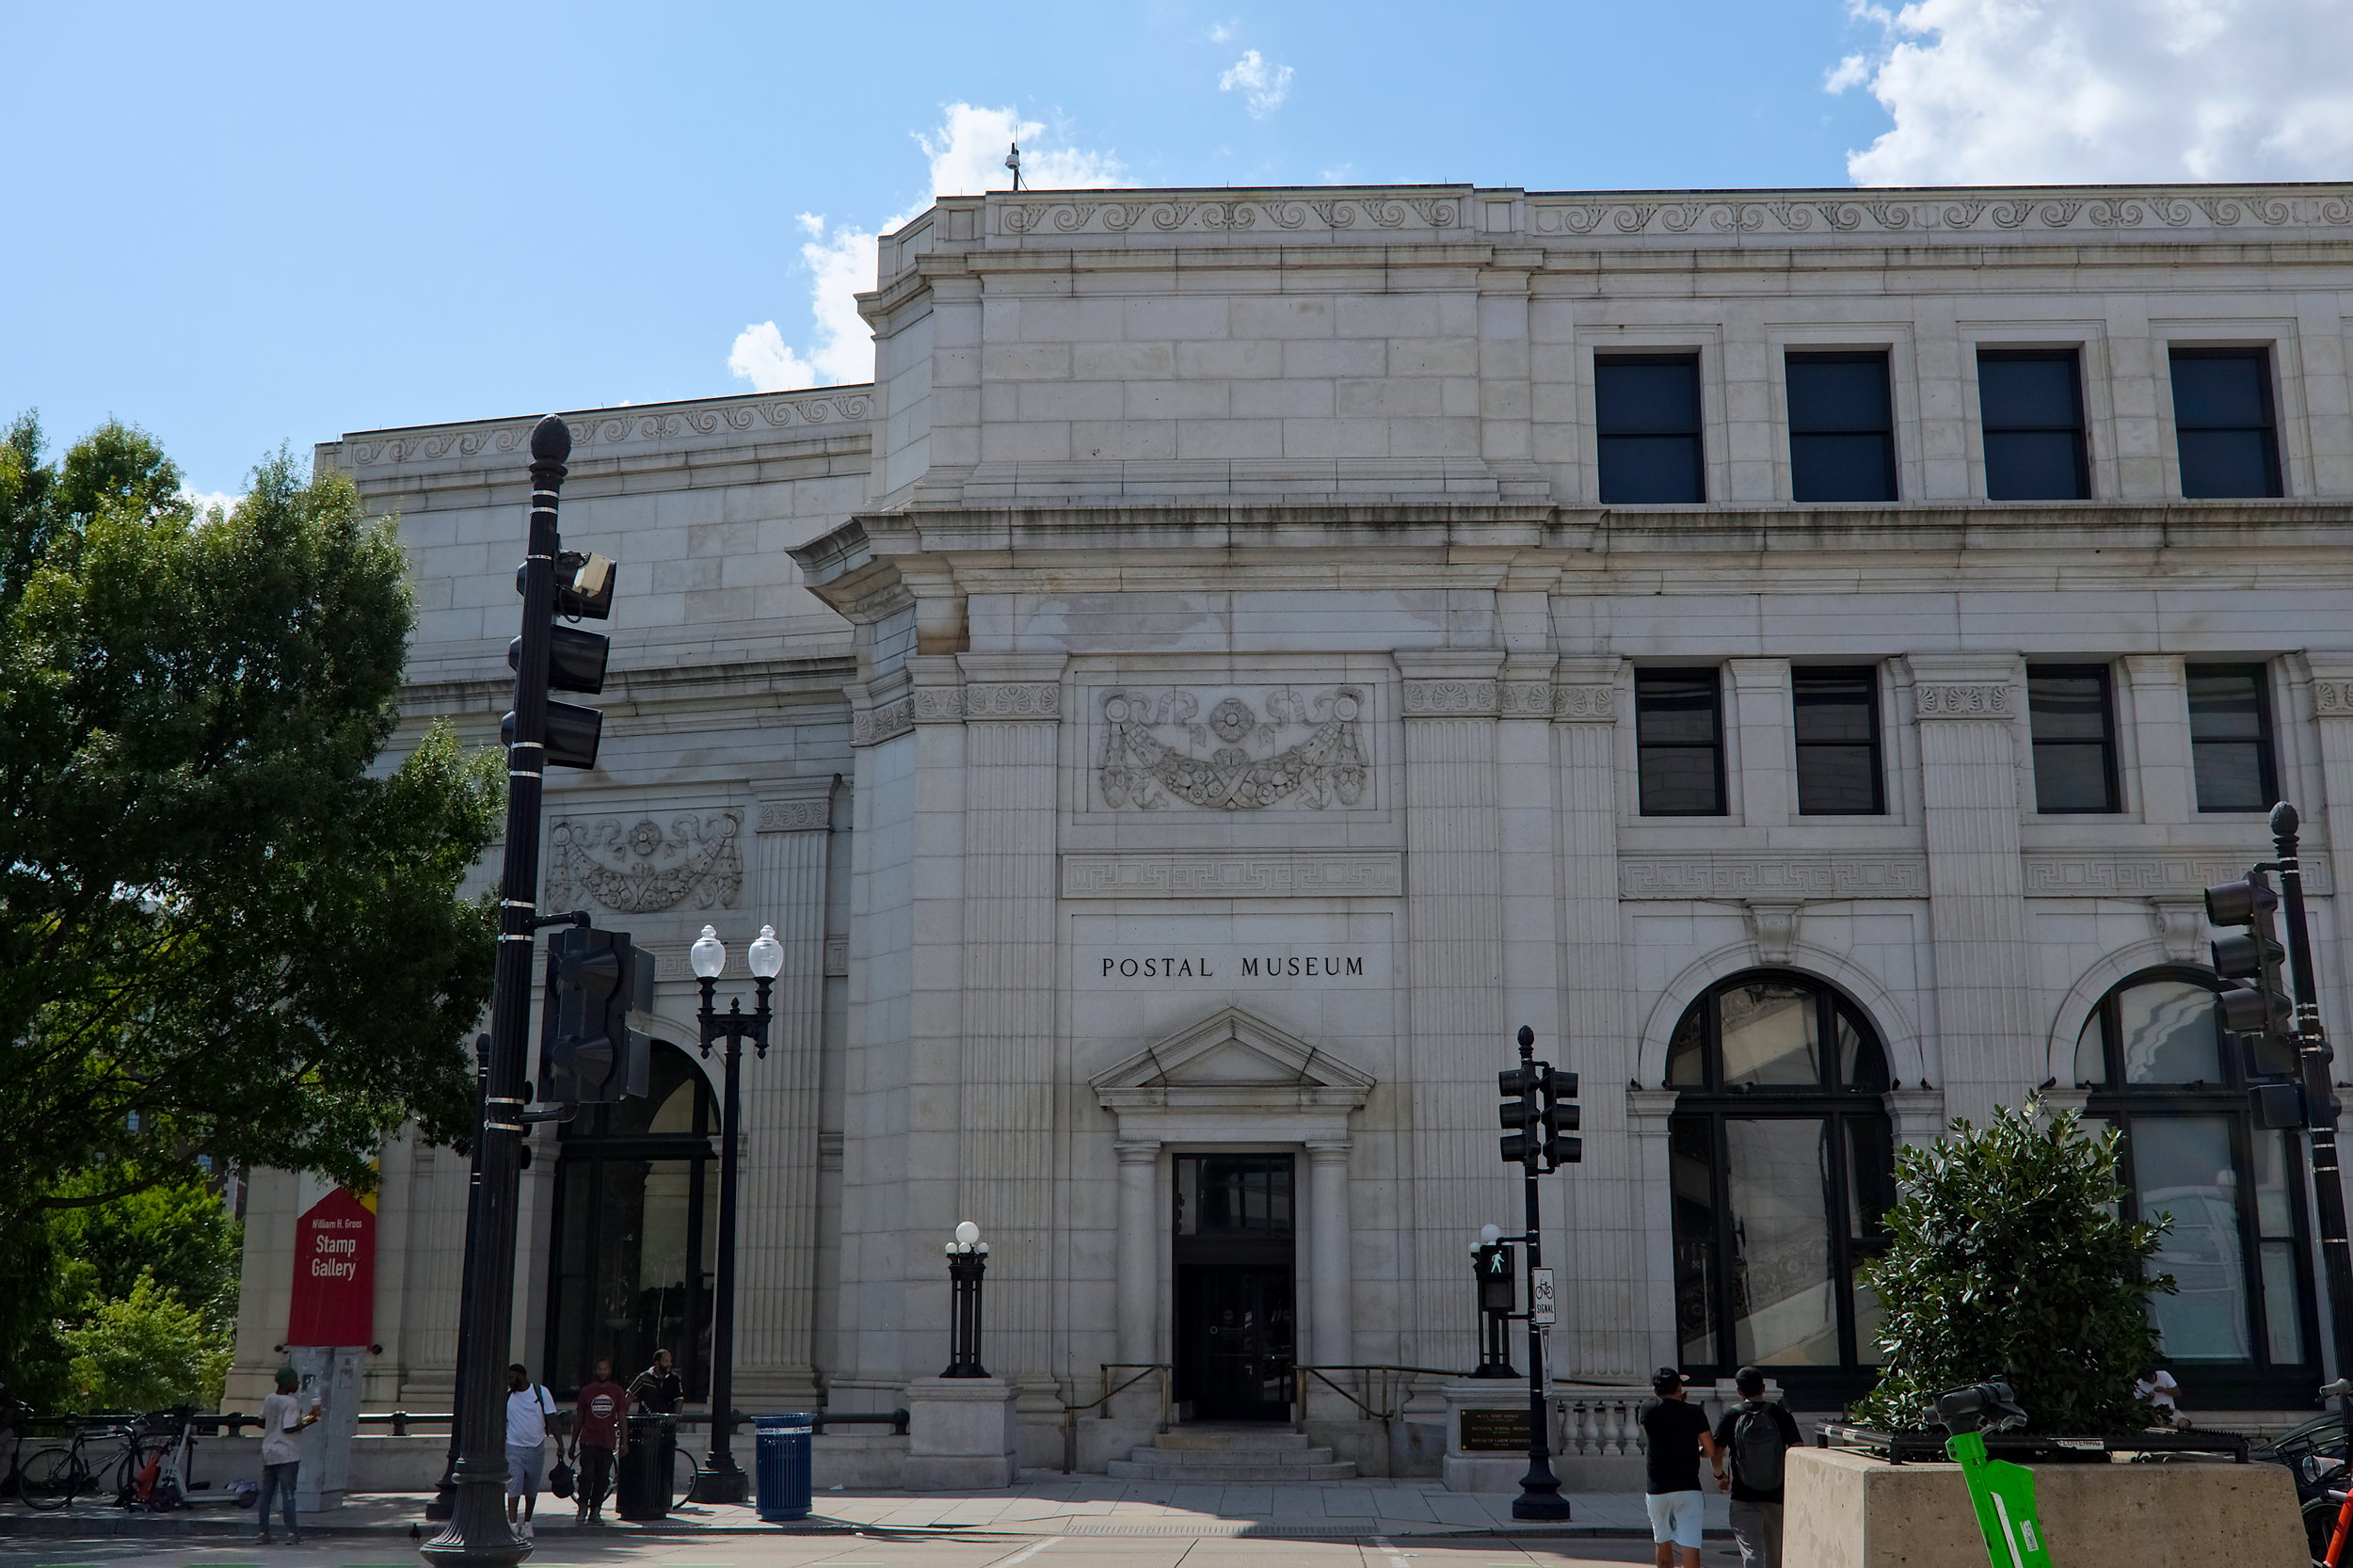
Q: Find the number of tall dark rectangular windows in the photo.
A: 8